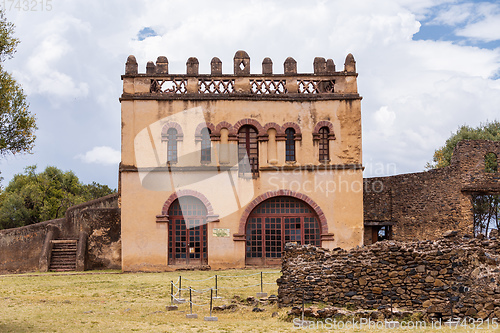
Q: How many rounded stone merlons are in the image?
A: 11